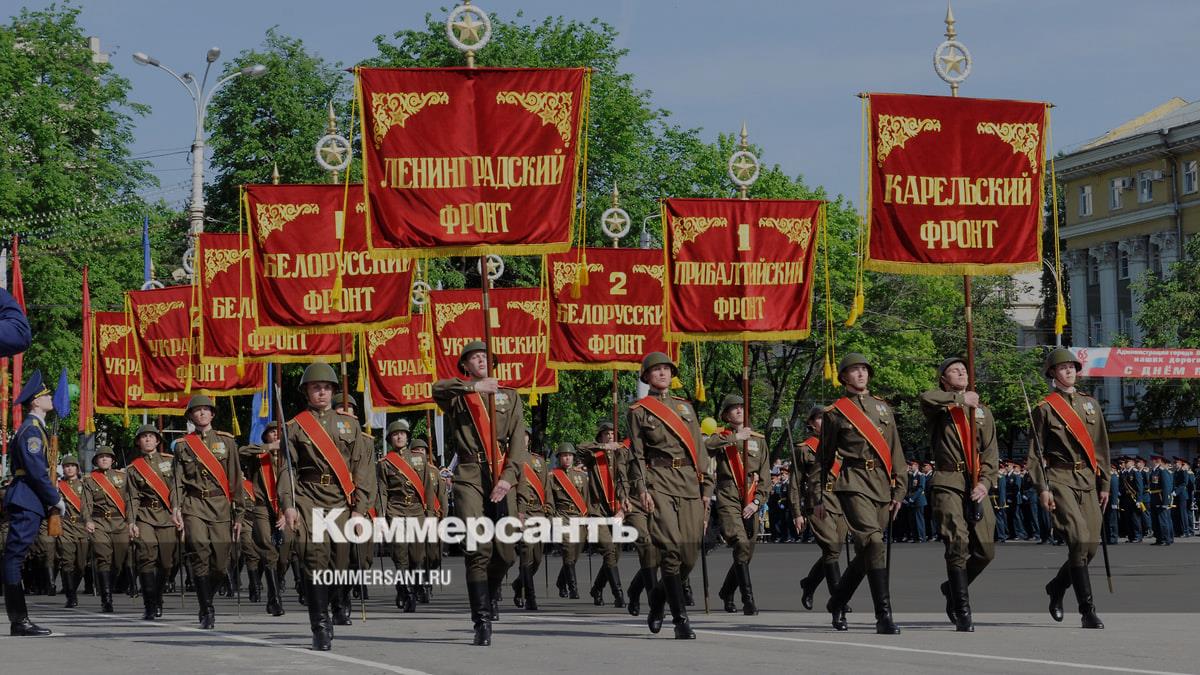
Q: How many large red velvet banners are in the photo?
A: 10